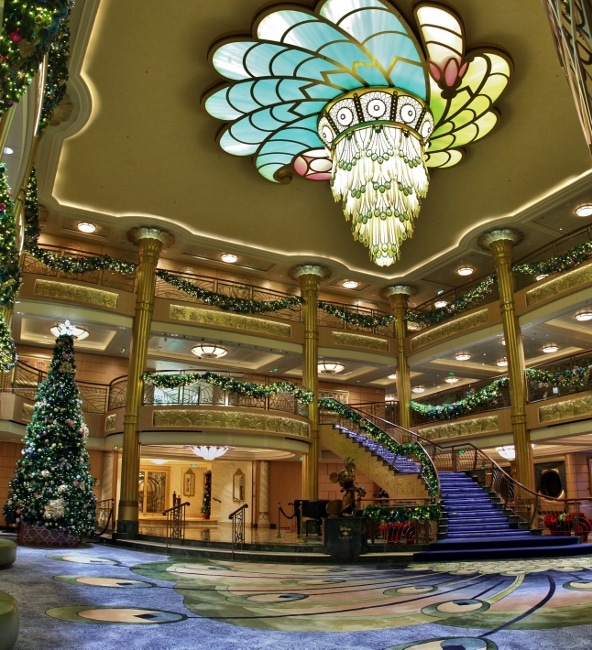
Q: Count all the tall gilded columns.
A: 4